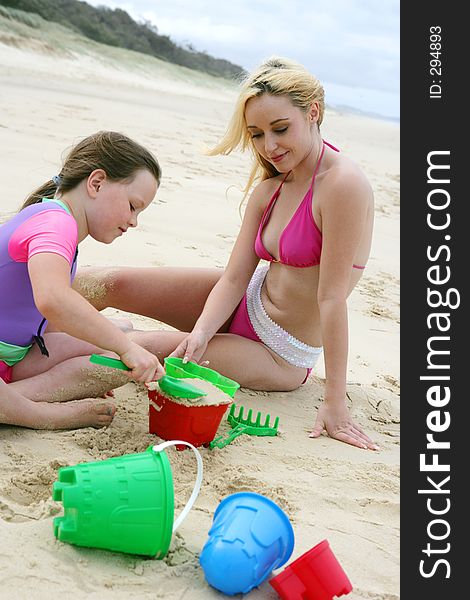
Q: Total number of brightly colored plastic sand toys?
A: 7